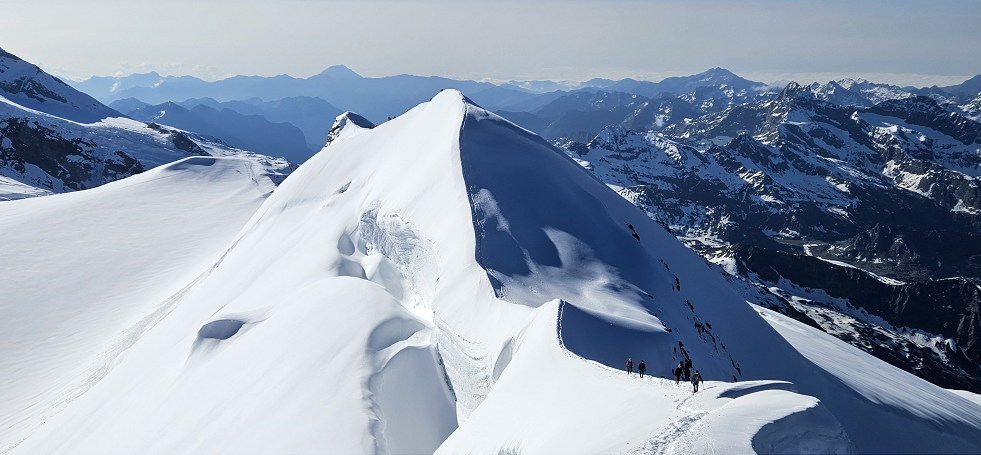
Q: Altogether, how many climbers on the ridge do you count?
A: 4